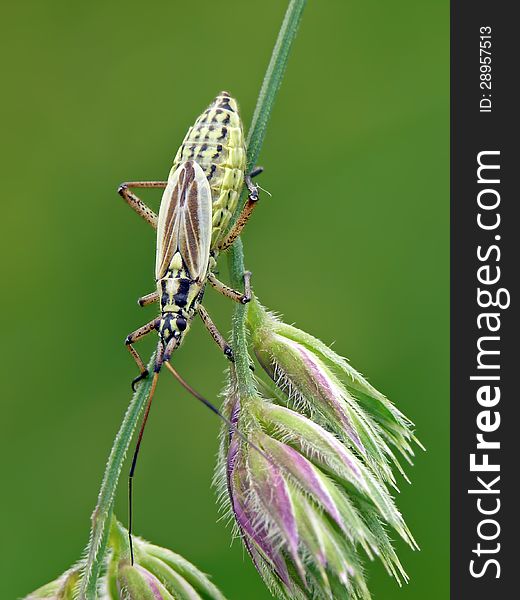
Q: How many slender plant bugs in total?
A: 1